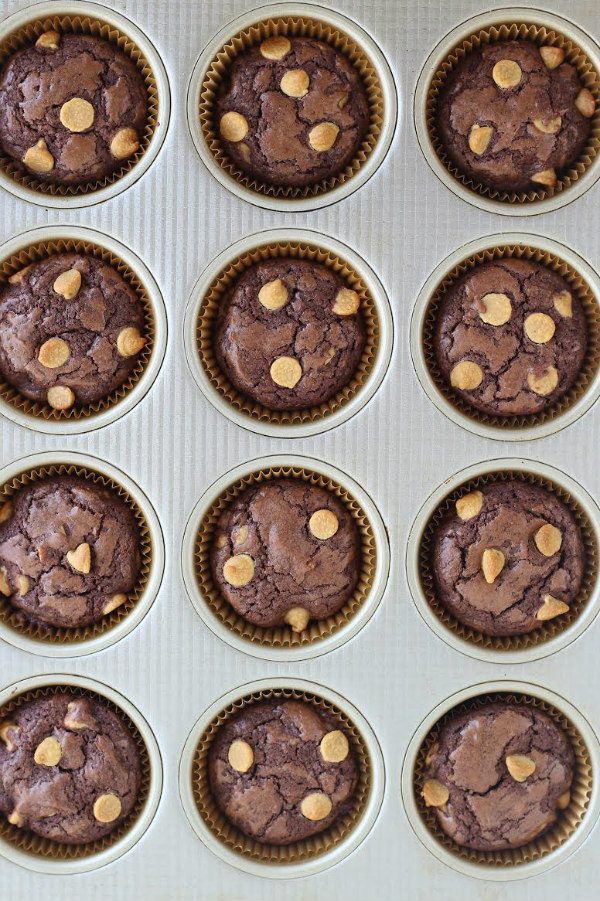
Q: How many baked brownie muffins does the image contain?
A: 12